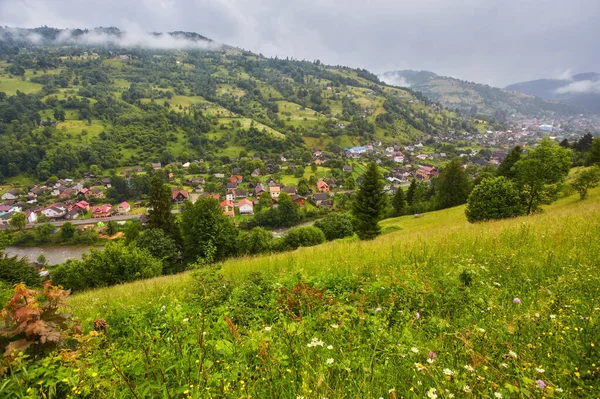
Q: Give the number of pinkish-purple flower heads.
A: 5